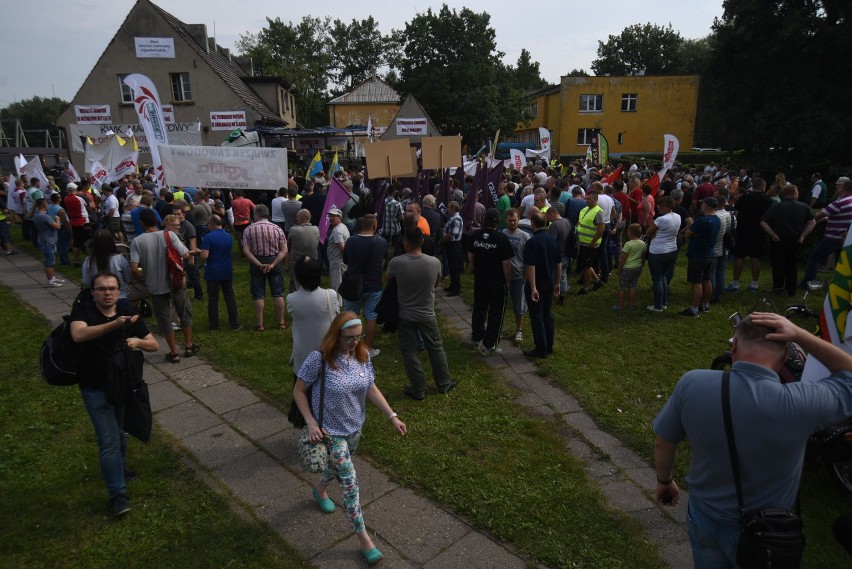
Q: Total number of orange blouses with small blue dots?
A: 0